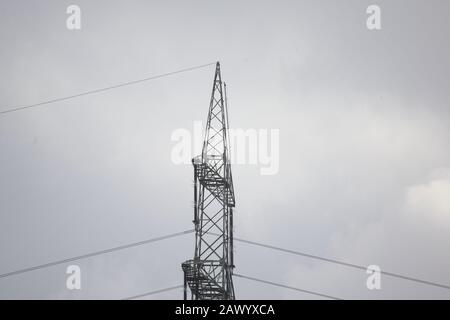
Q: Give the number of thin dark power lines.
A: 5